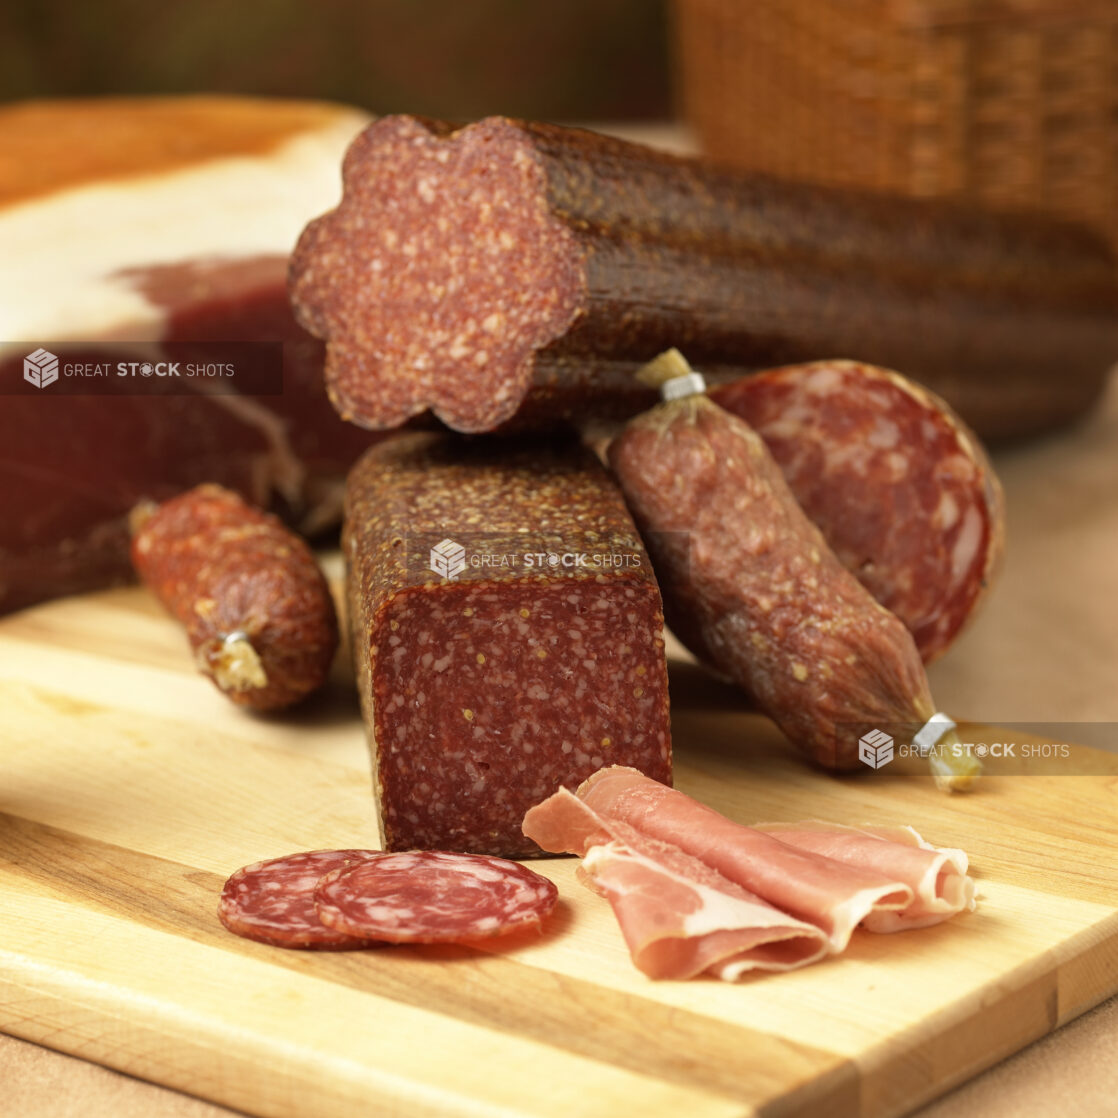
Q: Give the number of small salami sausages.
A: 2